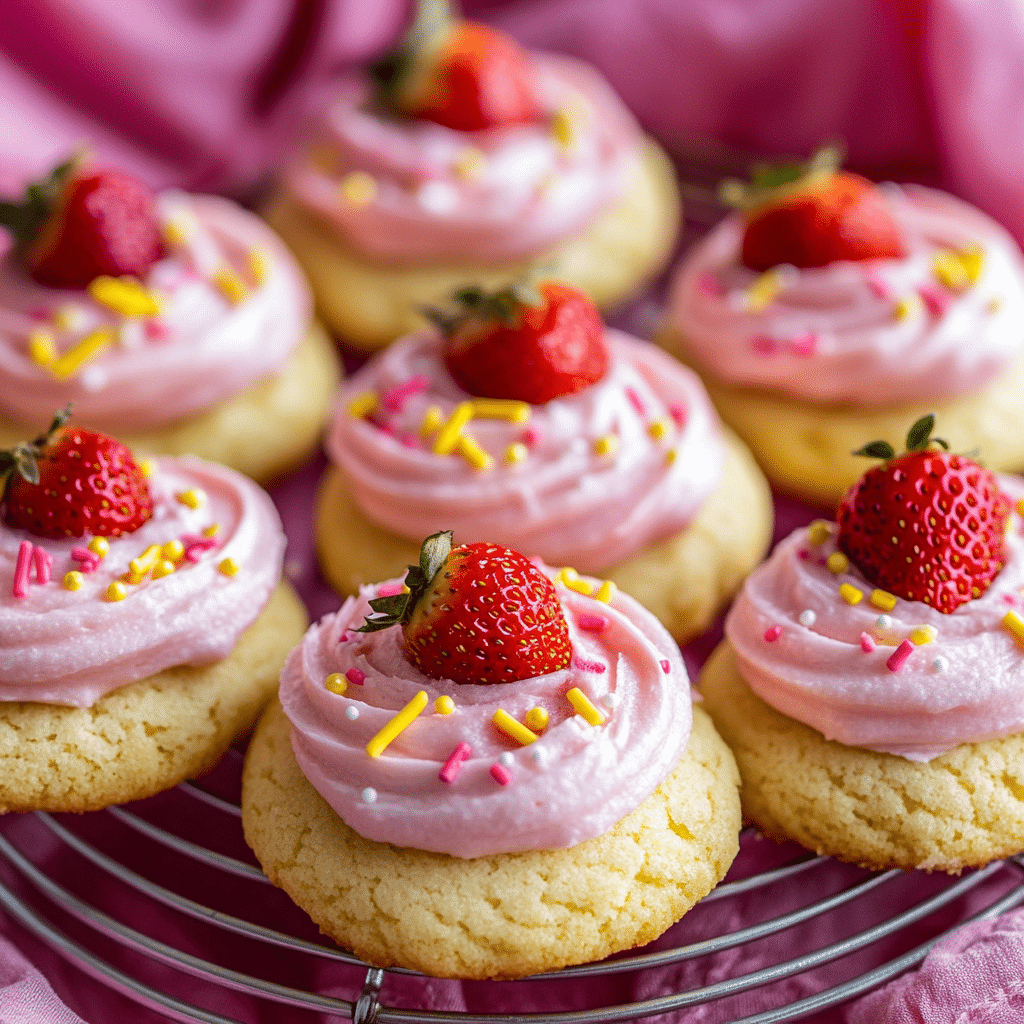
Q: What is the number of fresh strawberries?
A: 7